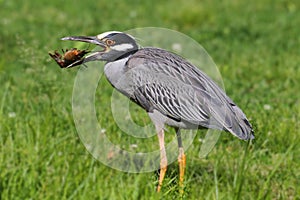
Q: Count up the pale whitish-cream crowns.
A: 1